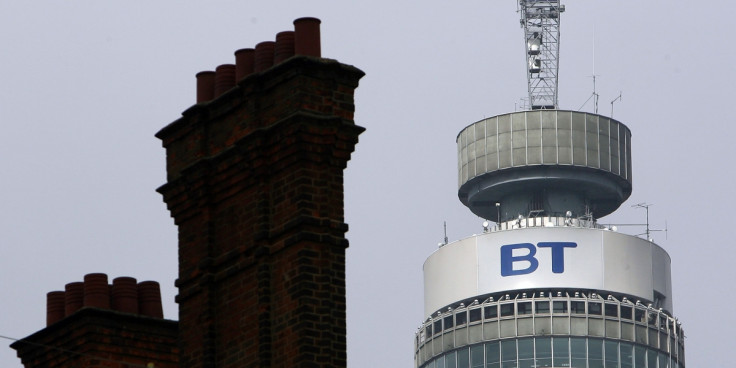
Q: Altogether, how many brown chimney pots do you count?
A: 11